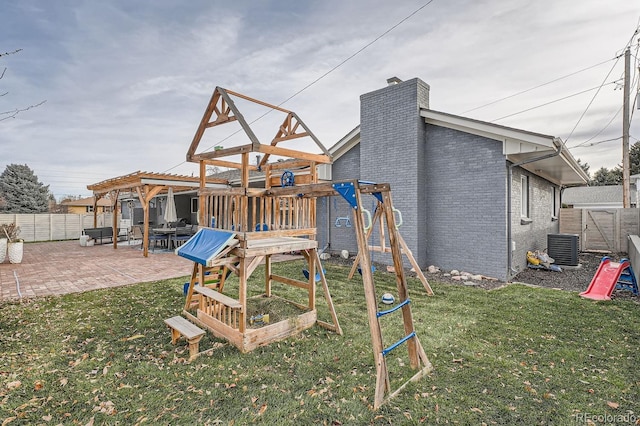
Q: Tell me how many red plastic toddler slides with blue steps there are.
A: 1